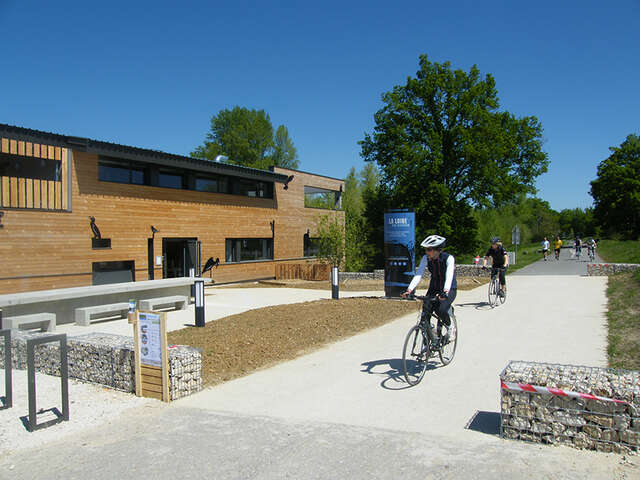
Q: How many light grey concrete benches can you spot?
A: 3